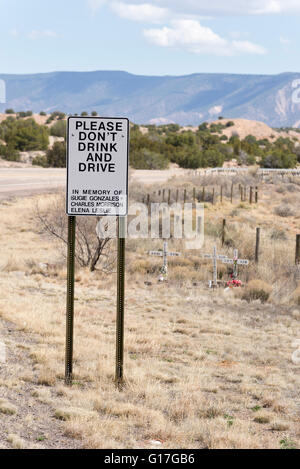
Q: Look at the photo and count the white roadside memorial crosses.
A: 3